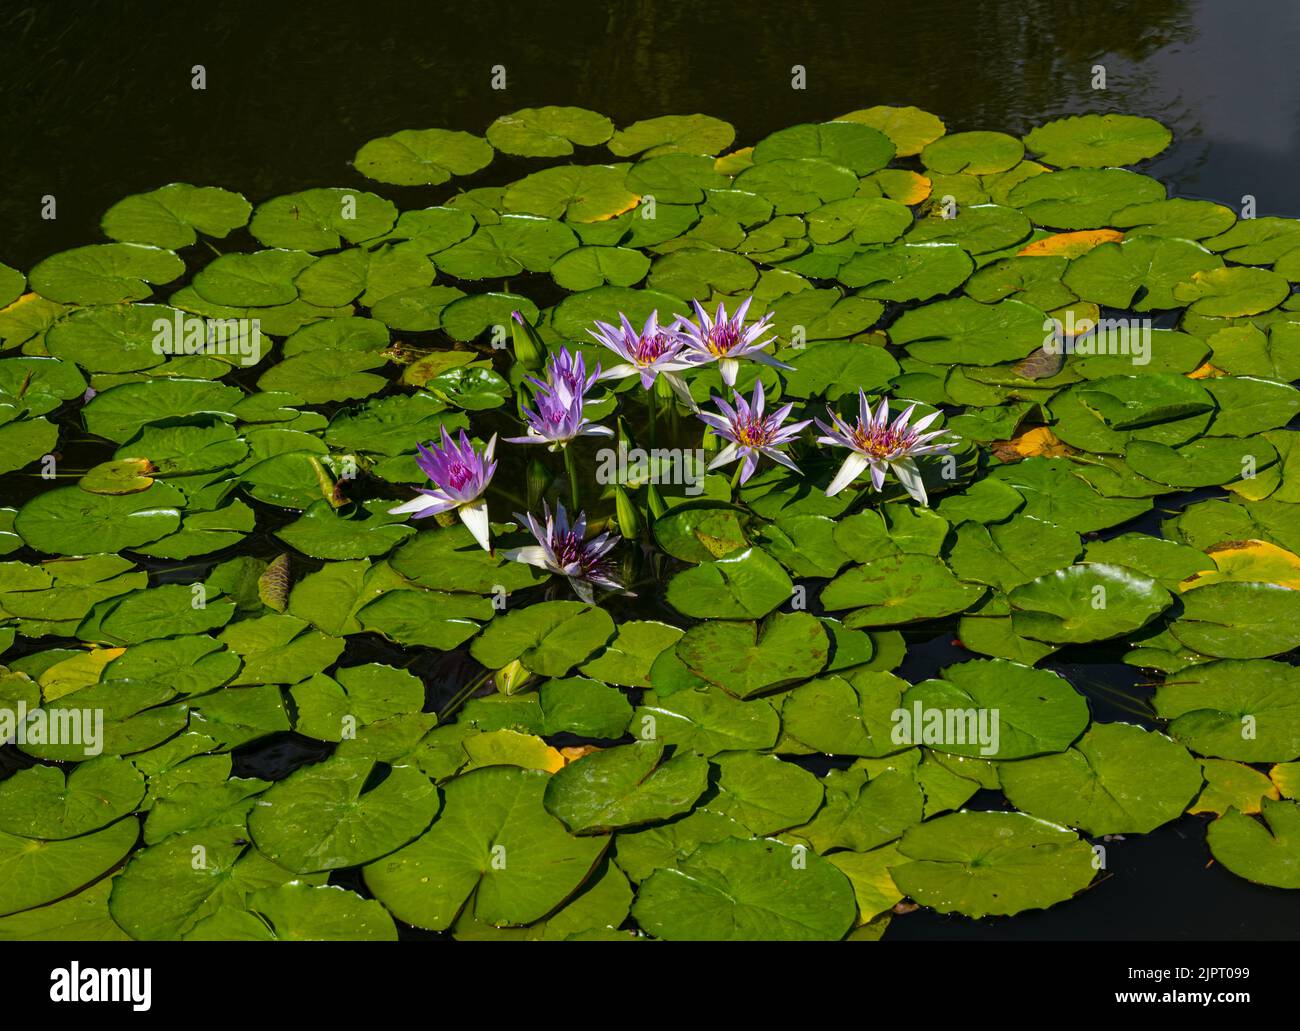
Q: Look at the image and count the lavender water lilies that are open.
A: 8